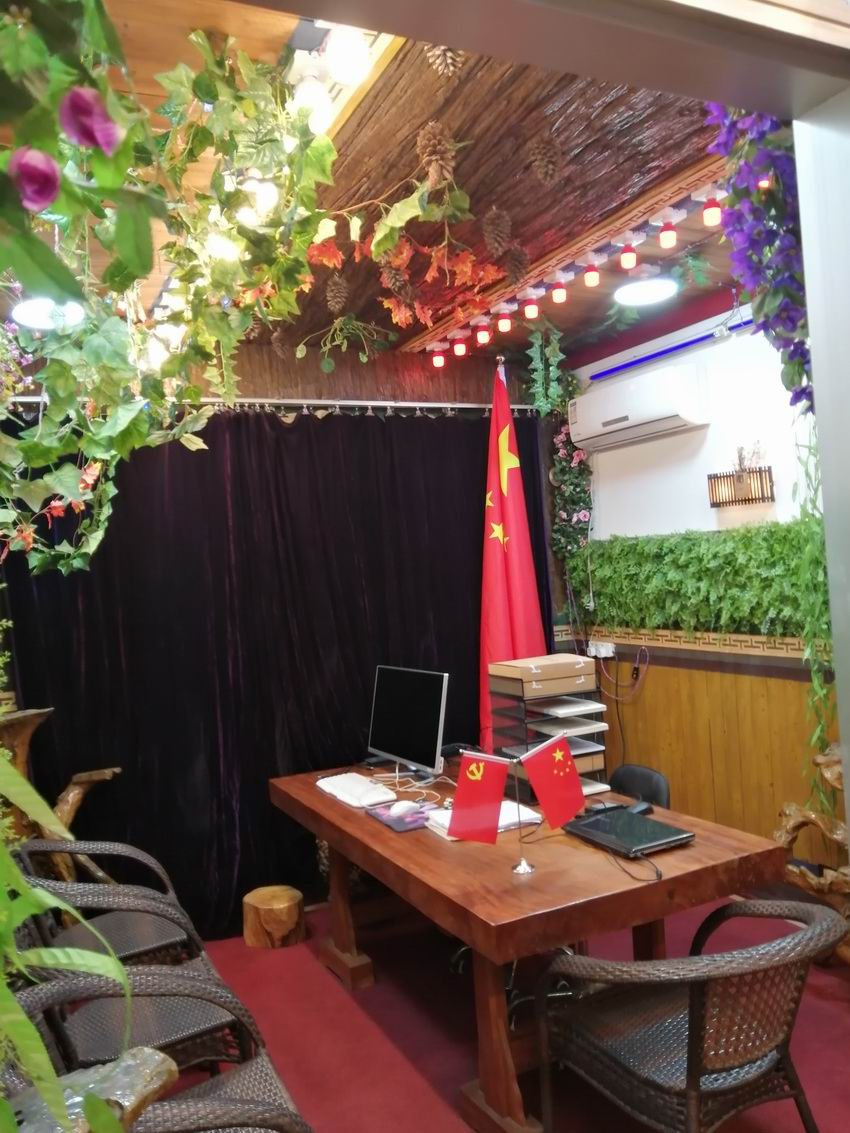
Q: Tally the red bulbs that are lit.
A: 11